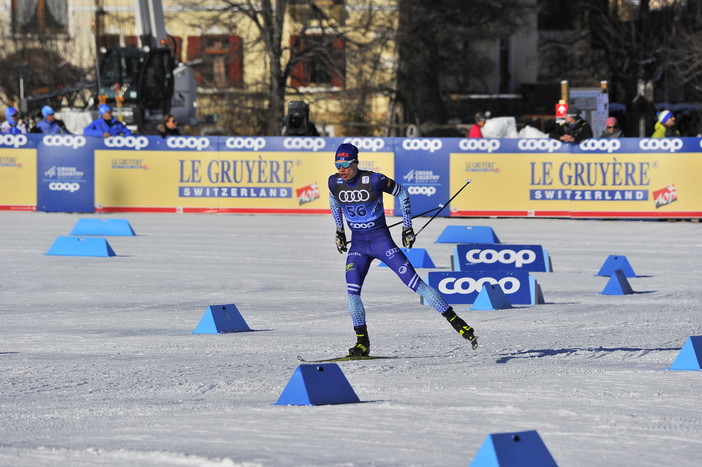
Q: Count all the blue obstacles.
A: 11